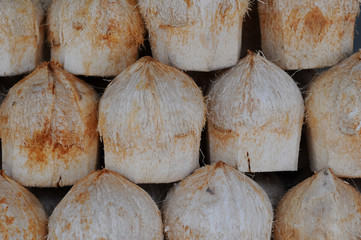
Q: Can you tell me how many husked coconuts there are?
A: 12